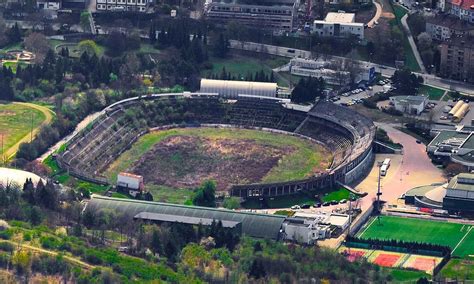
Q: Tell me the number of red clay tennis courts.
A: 3